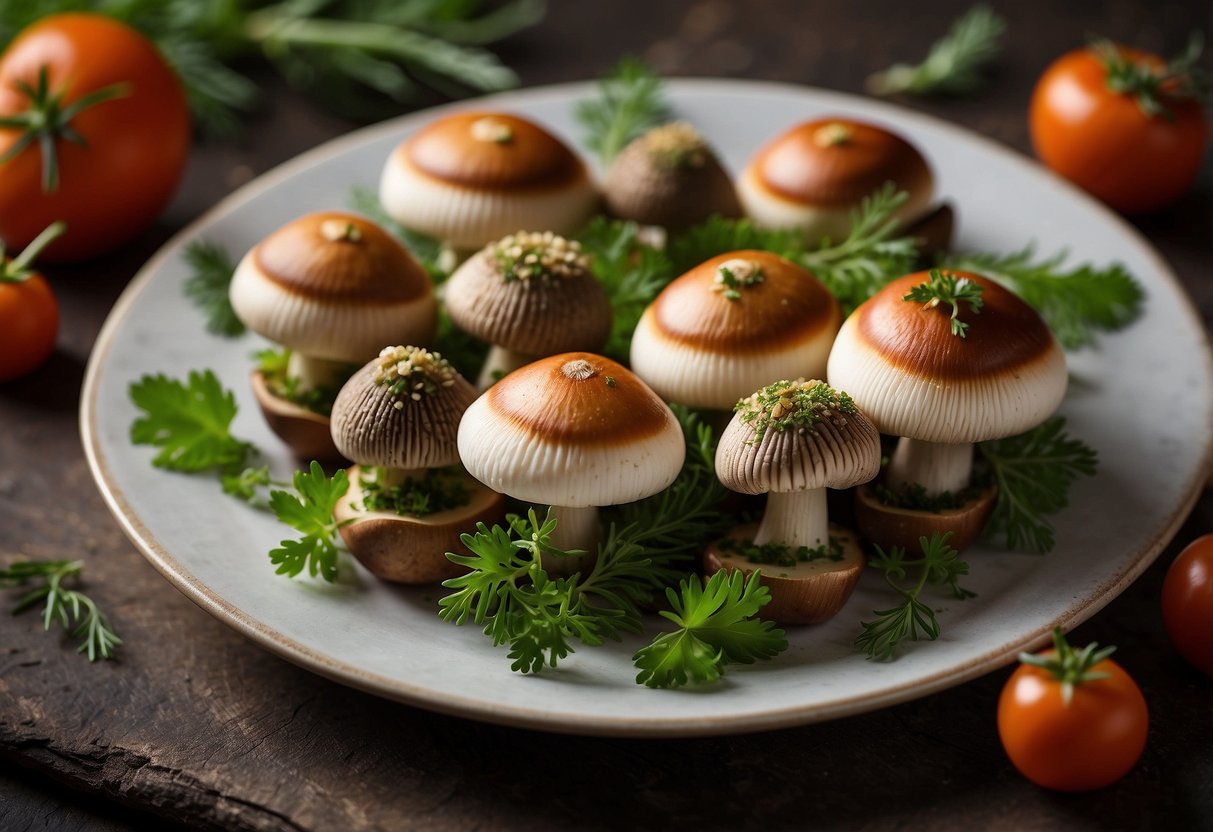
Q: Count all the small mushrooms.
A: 4